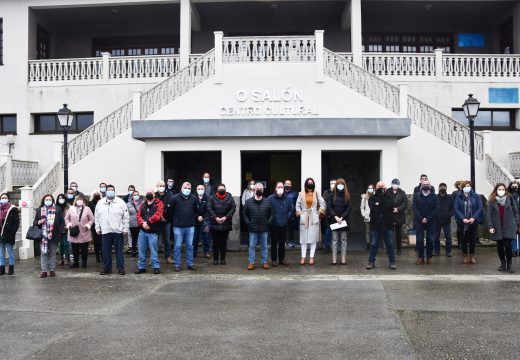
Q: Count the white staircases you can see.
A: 2